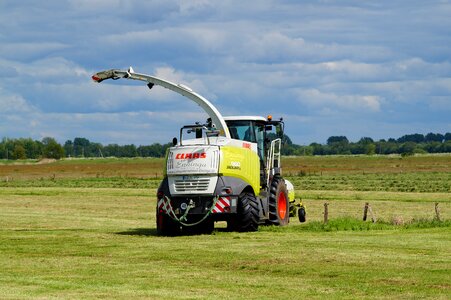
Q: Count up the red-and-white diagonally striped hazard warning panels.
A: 2